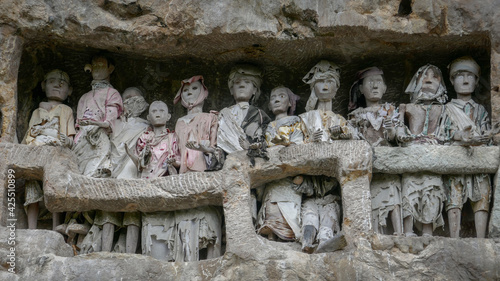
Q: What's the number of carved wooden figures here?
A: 11